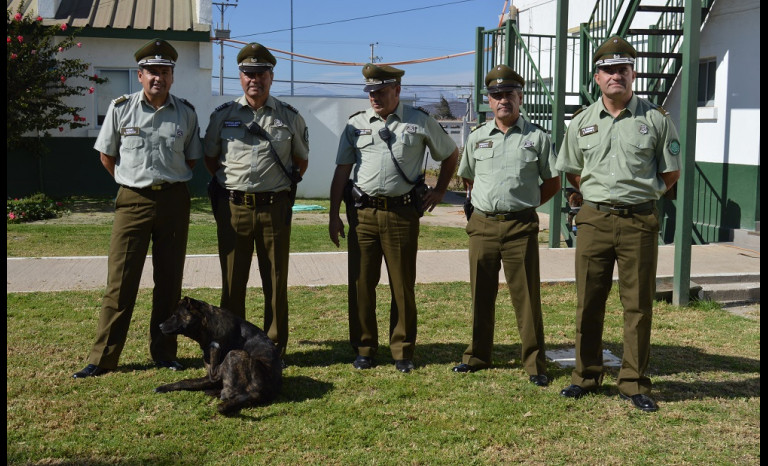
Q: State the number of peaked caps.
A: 5